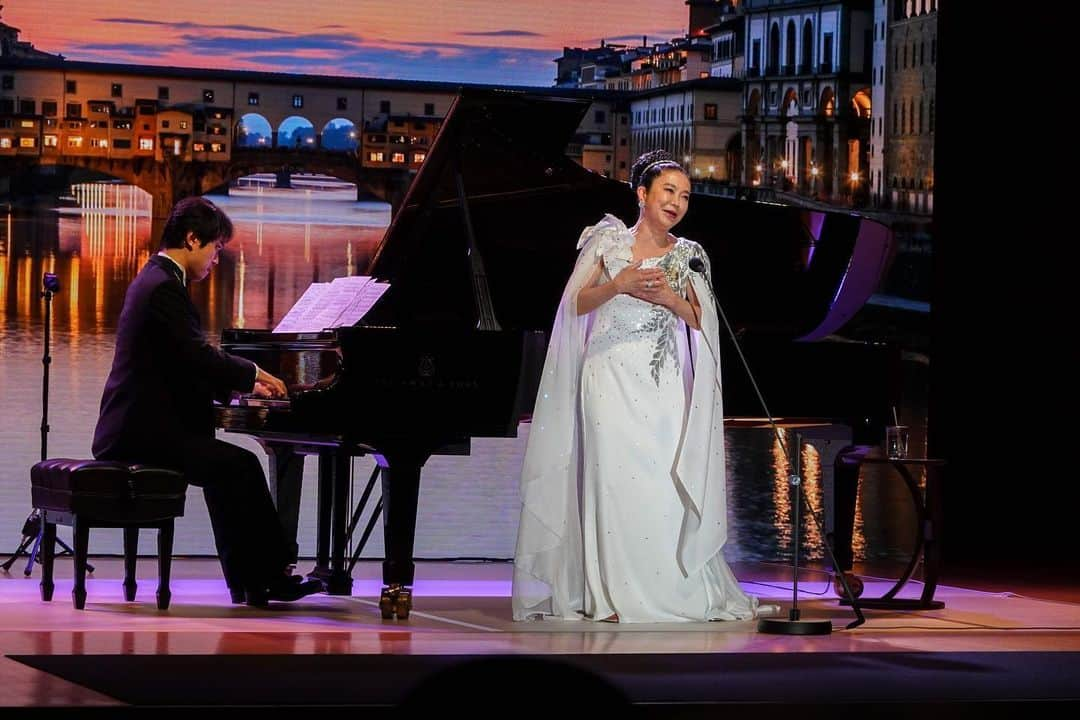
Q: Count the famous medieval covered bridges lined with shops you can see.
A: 1